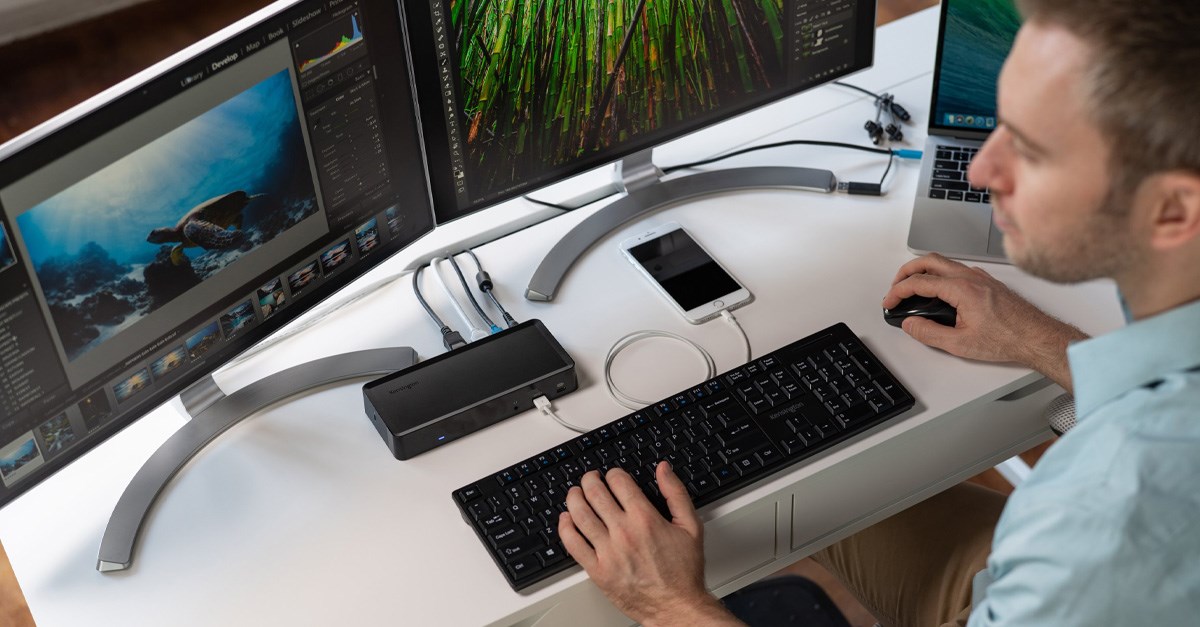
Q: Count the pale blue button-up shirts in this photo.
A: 1